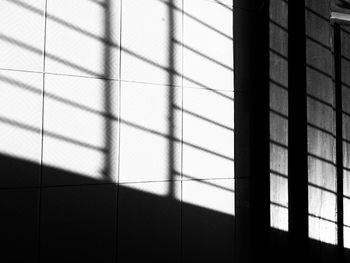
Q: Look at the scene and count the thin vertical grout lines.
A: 3